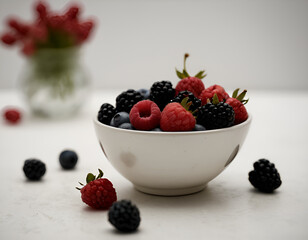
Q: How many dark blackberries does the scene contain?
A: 8